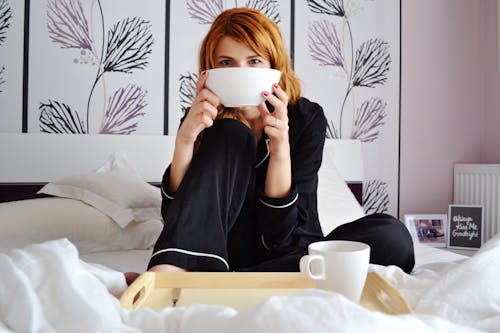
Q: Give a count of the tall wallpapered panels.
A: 4